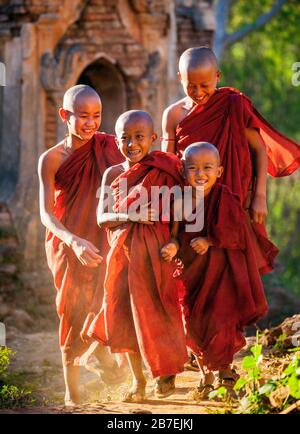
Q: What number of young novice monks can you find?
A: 4